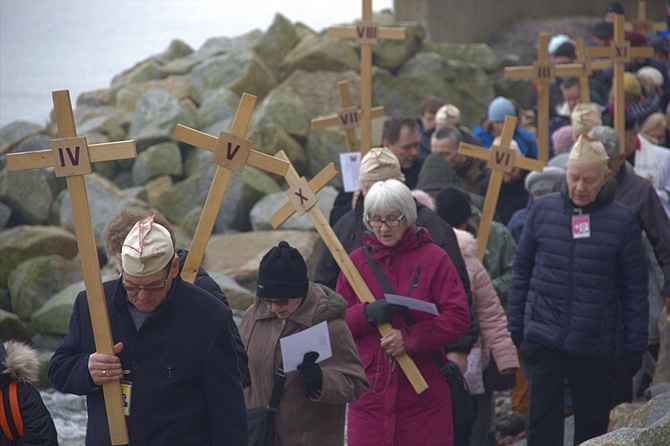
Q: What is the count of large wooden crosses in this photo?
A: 10